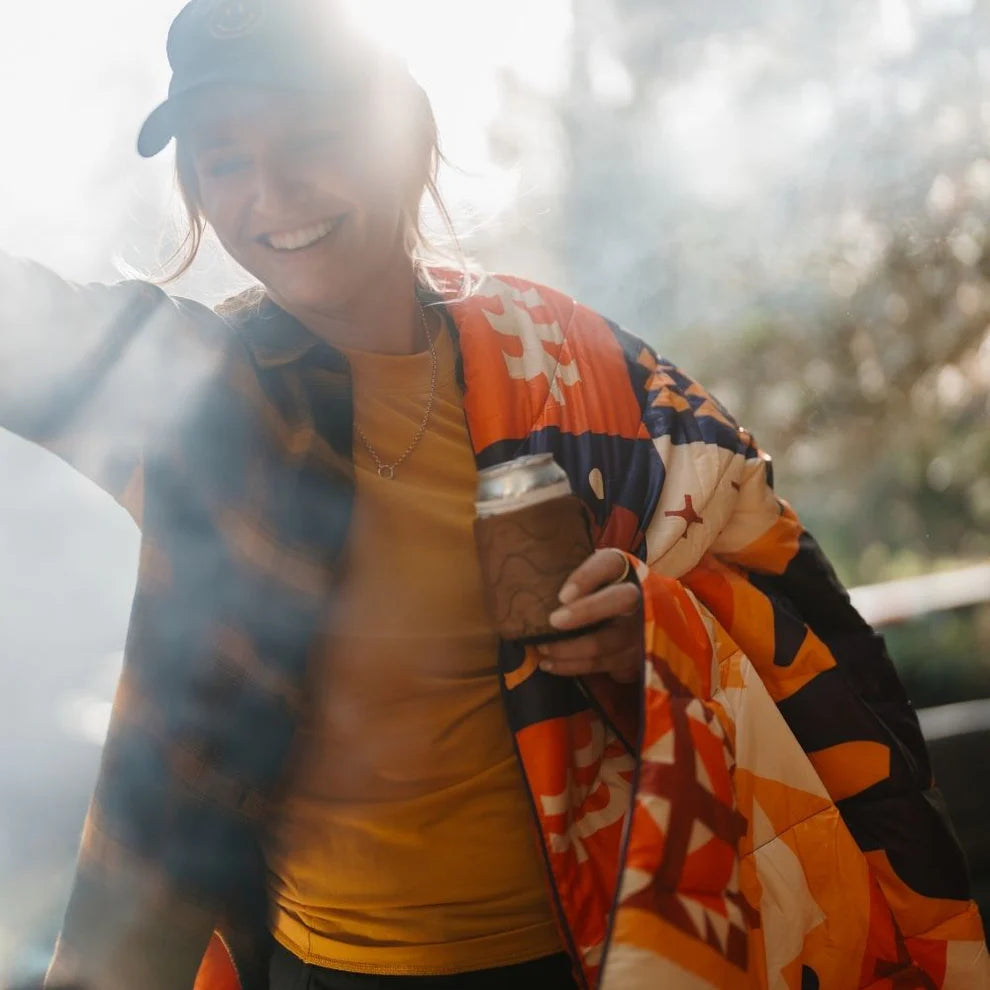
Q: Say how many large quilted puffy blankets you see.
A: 1